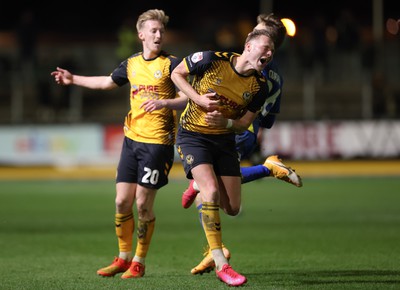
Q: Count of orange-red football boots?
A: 2